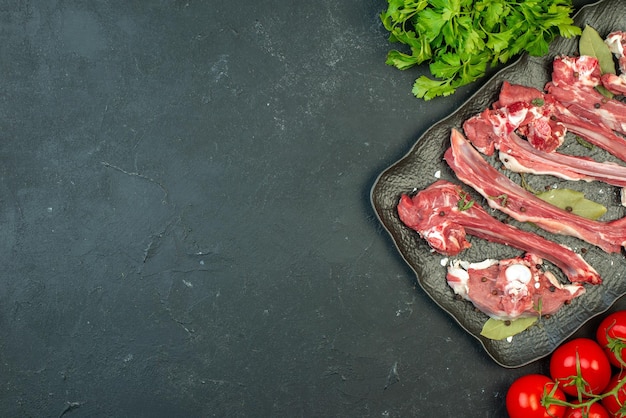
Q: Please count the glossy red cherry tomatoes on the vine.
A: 5